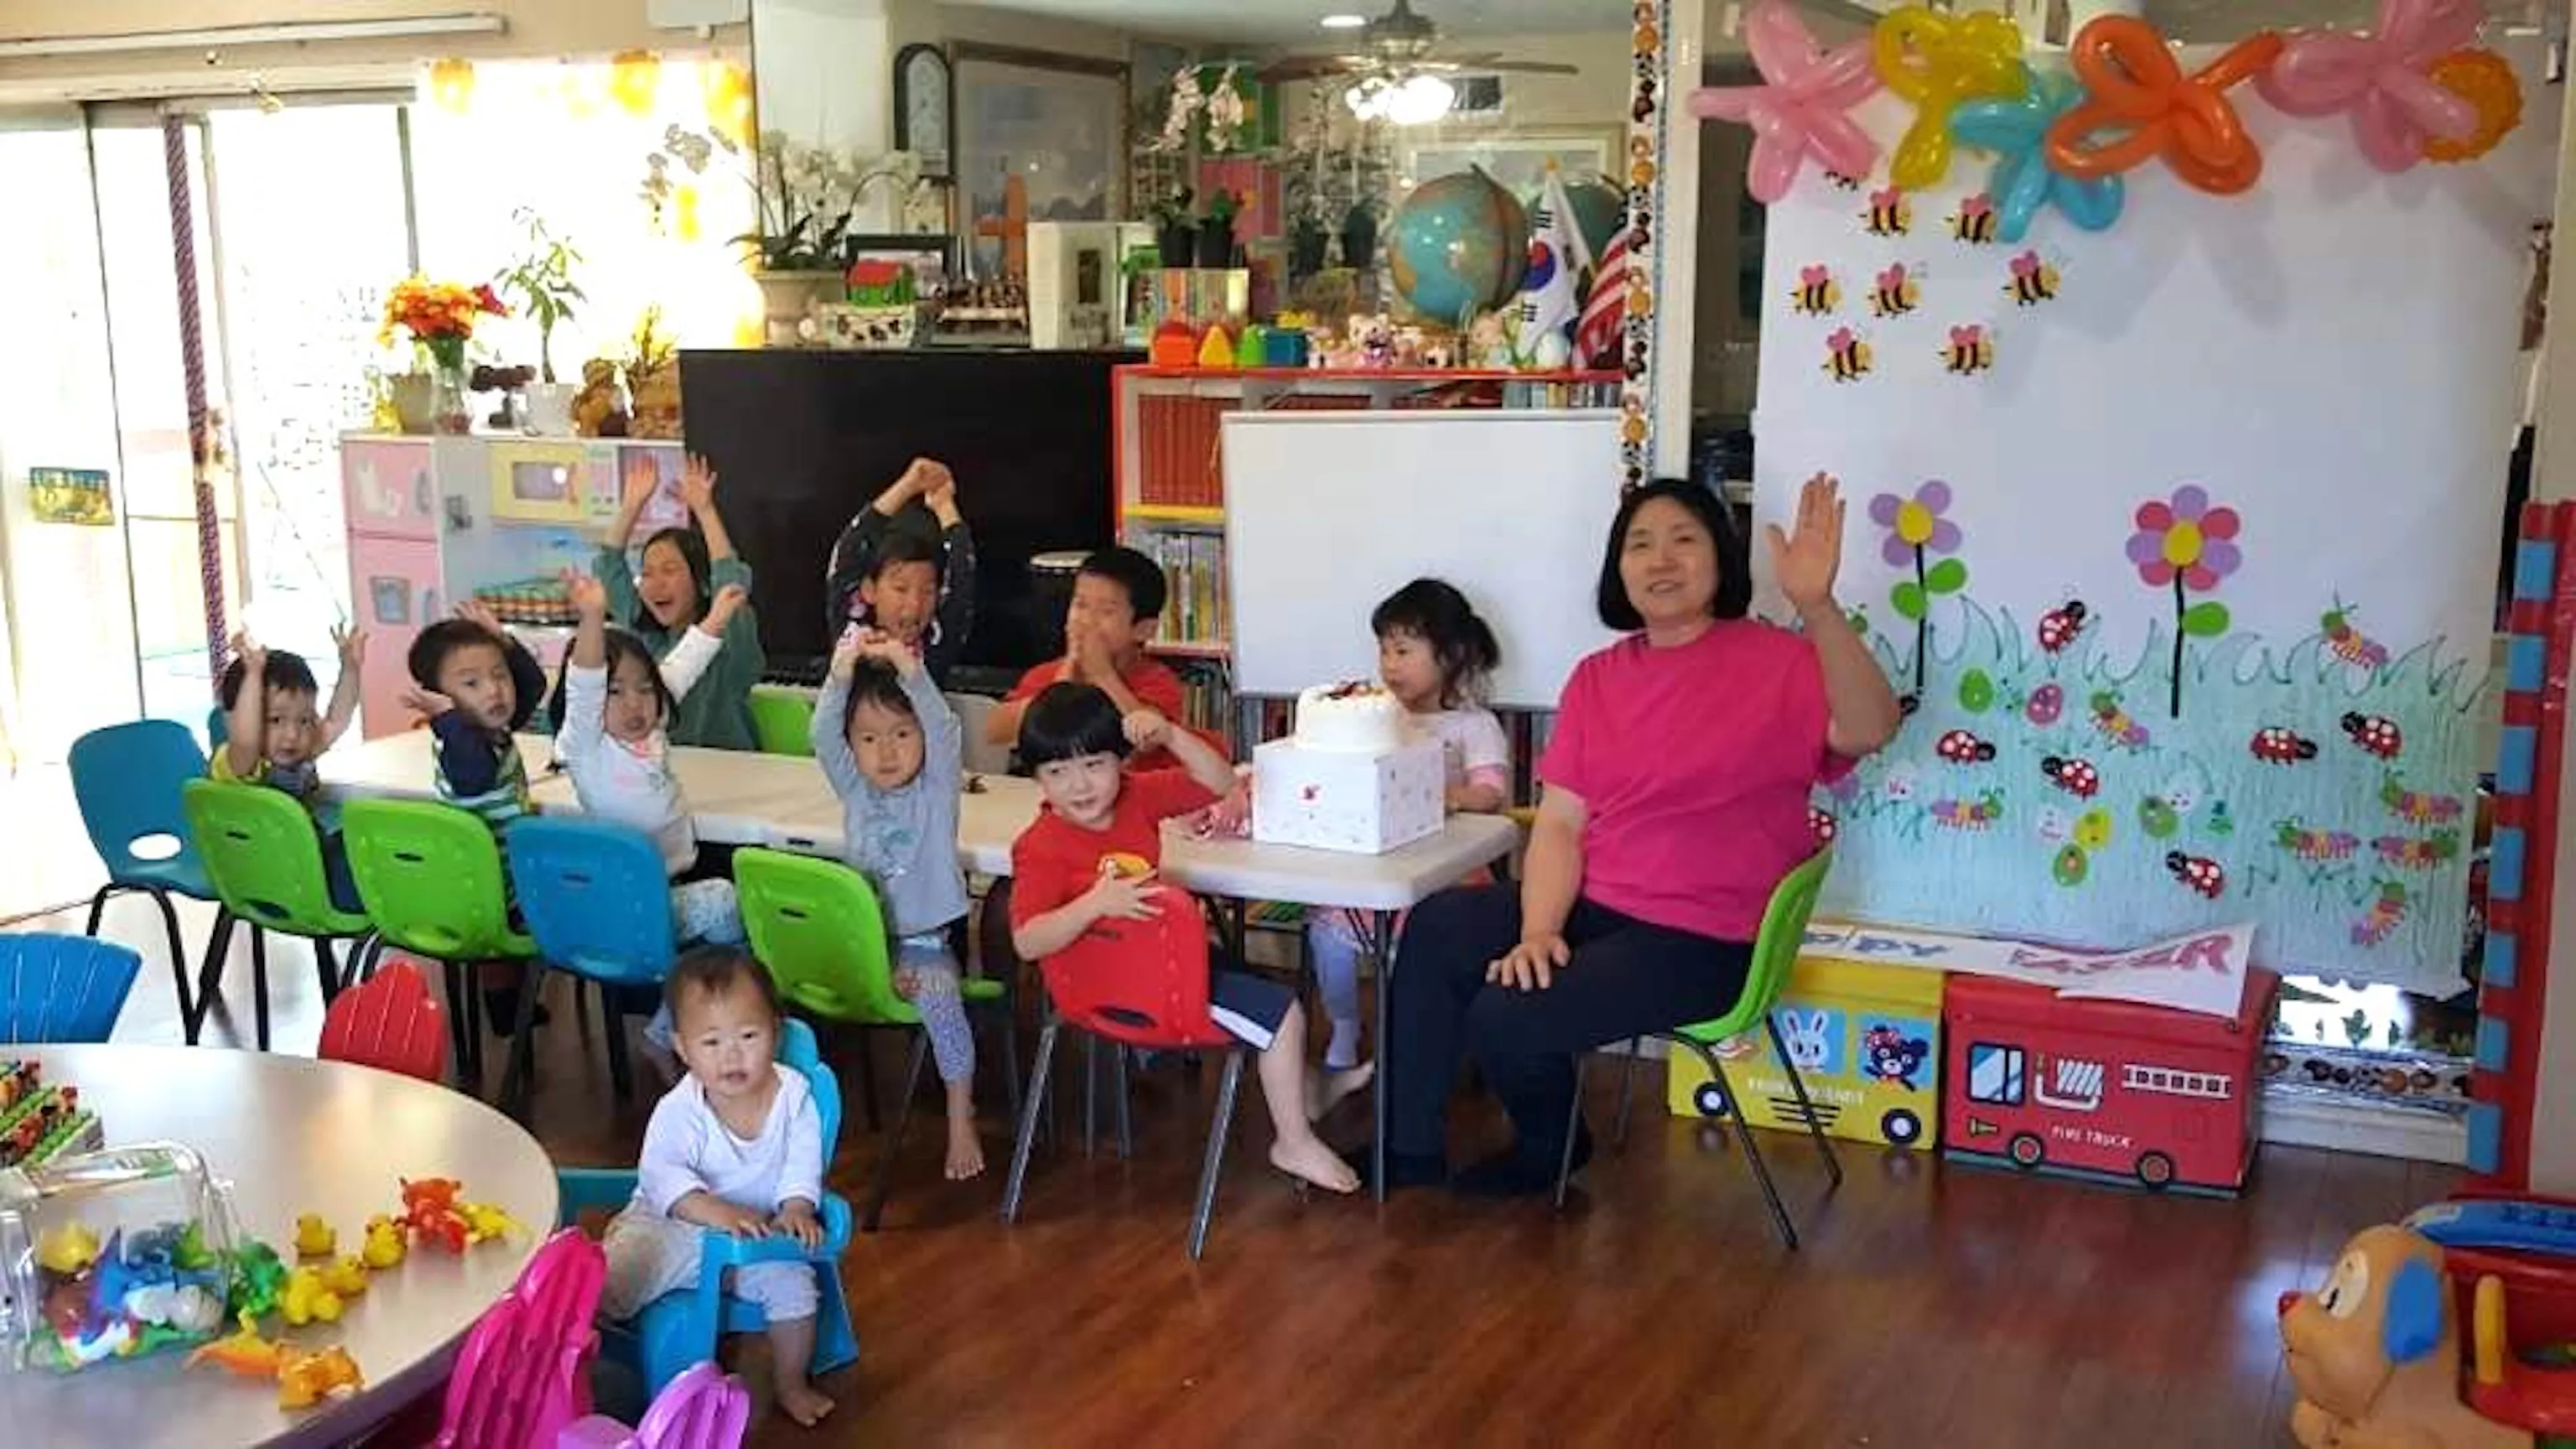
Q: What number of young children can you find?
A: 10